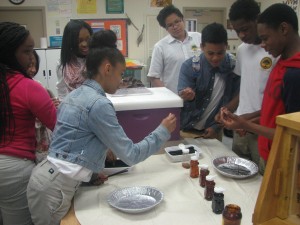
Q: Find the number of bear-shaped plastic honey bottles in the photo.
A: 4